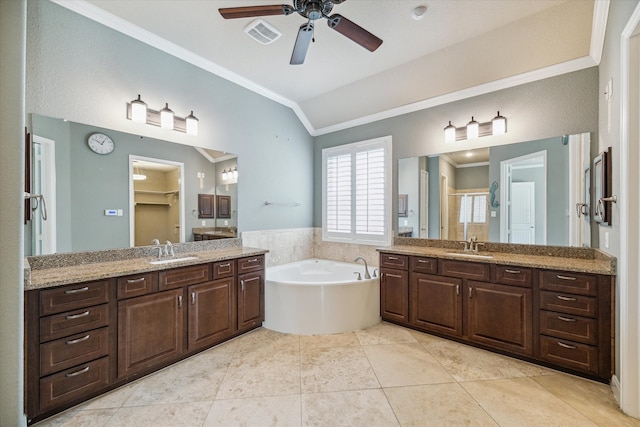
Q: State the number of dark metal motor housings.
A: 1